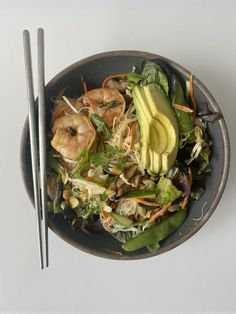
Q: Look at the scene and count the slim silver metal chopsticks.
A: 2